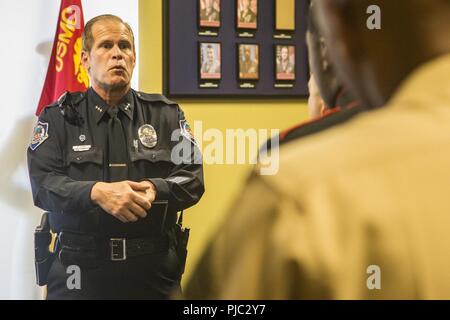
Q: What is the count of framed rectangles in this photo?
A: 6